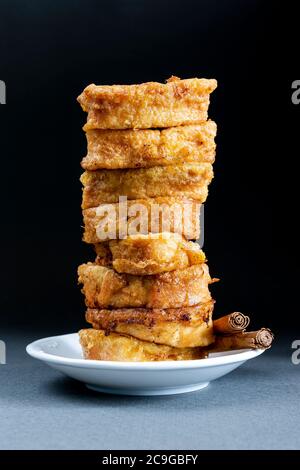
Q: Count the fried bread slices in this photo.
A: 8